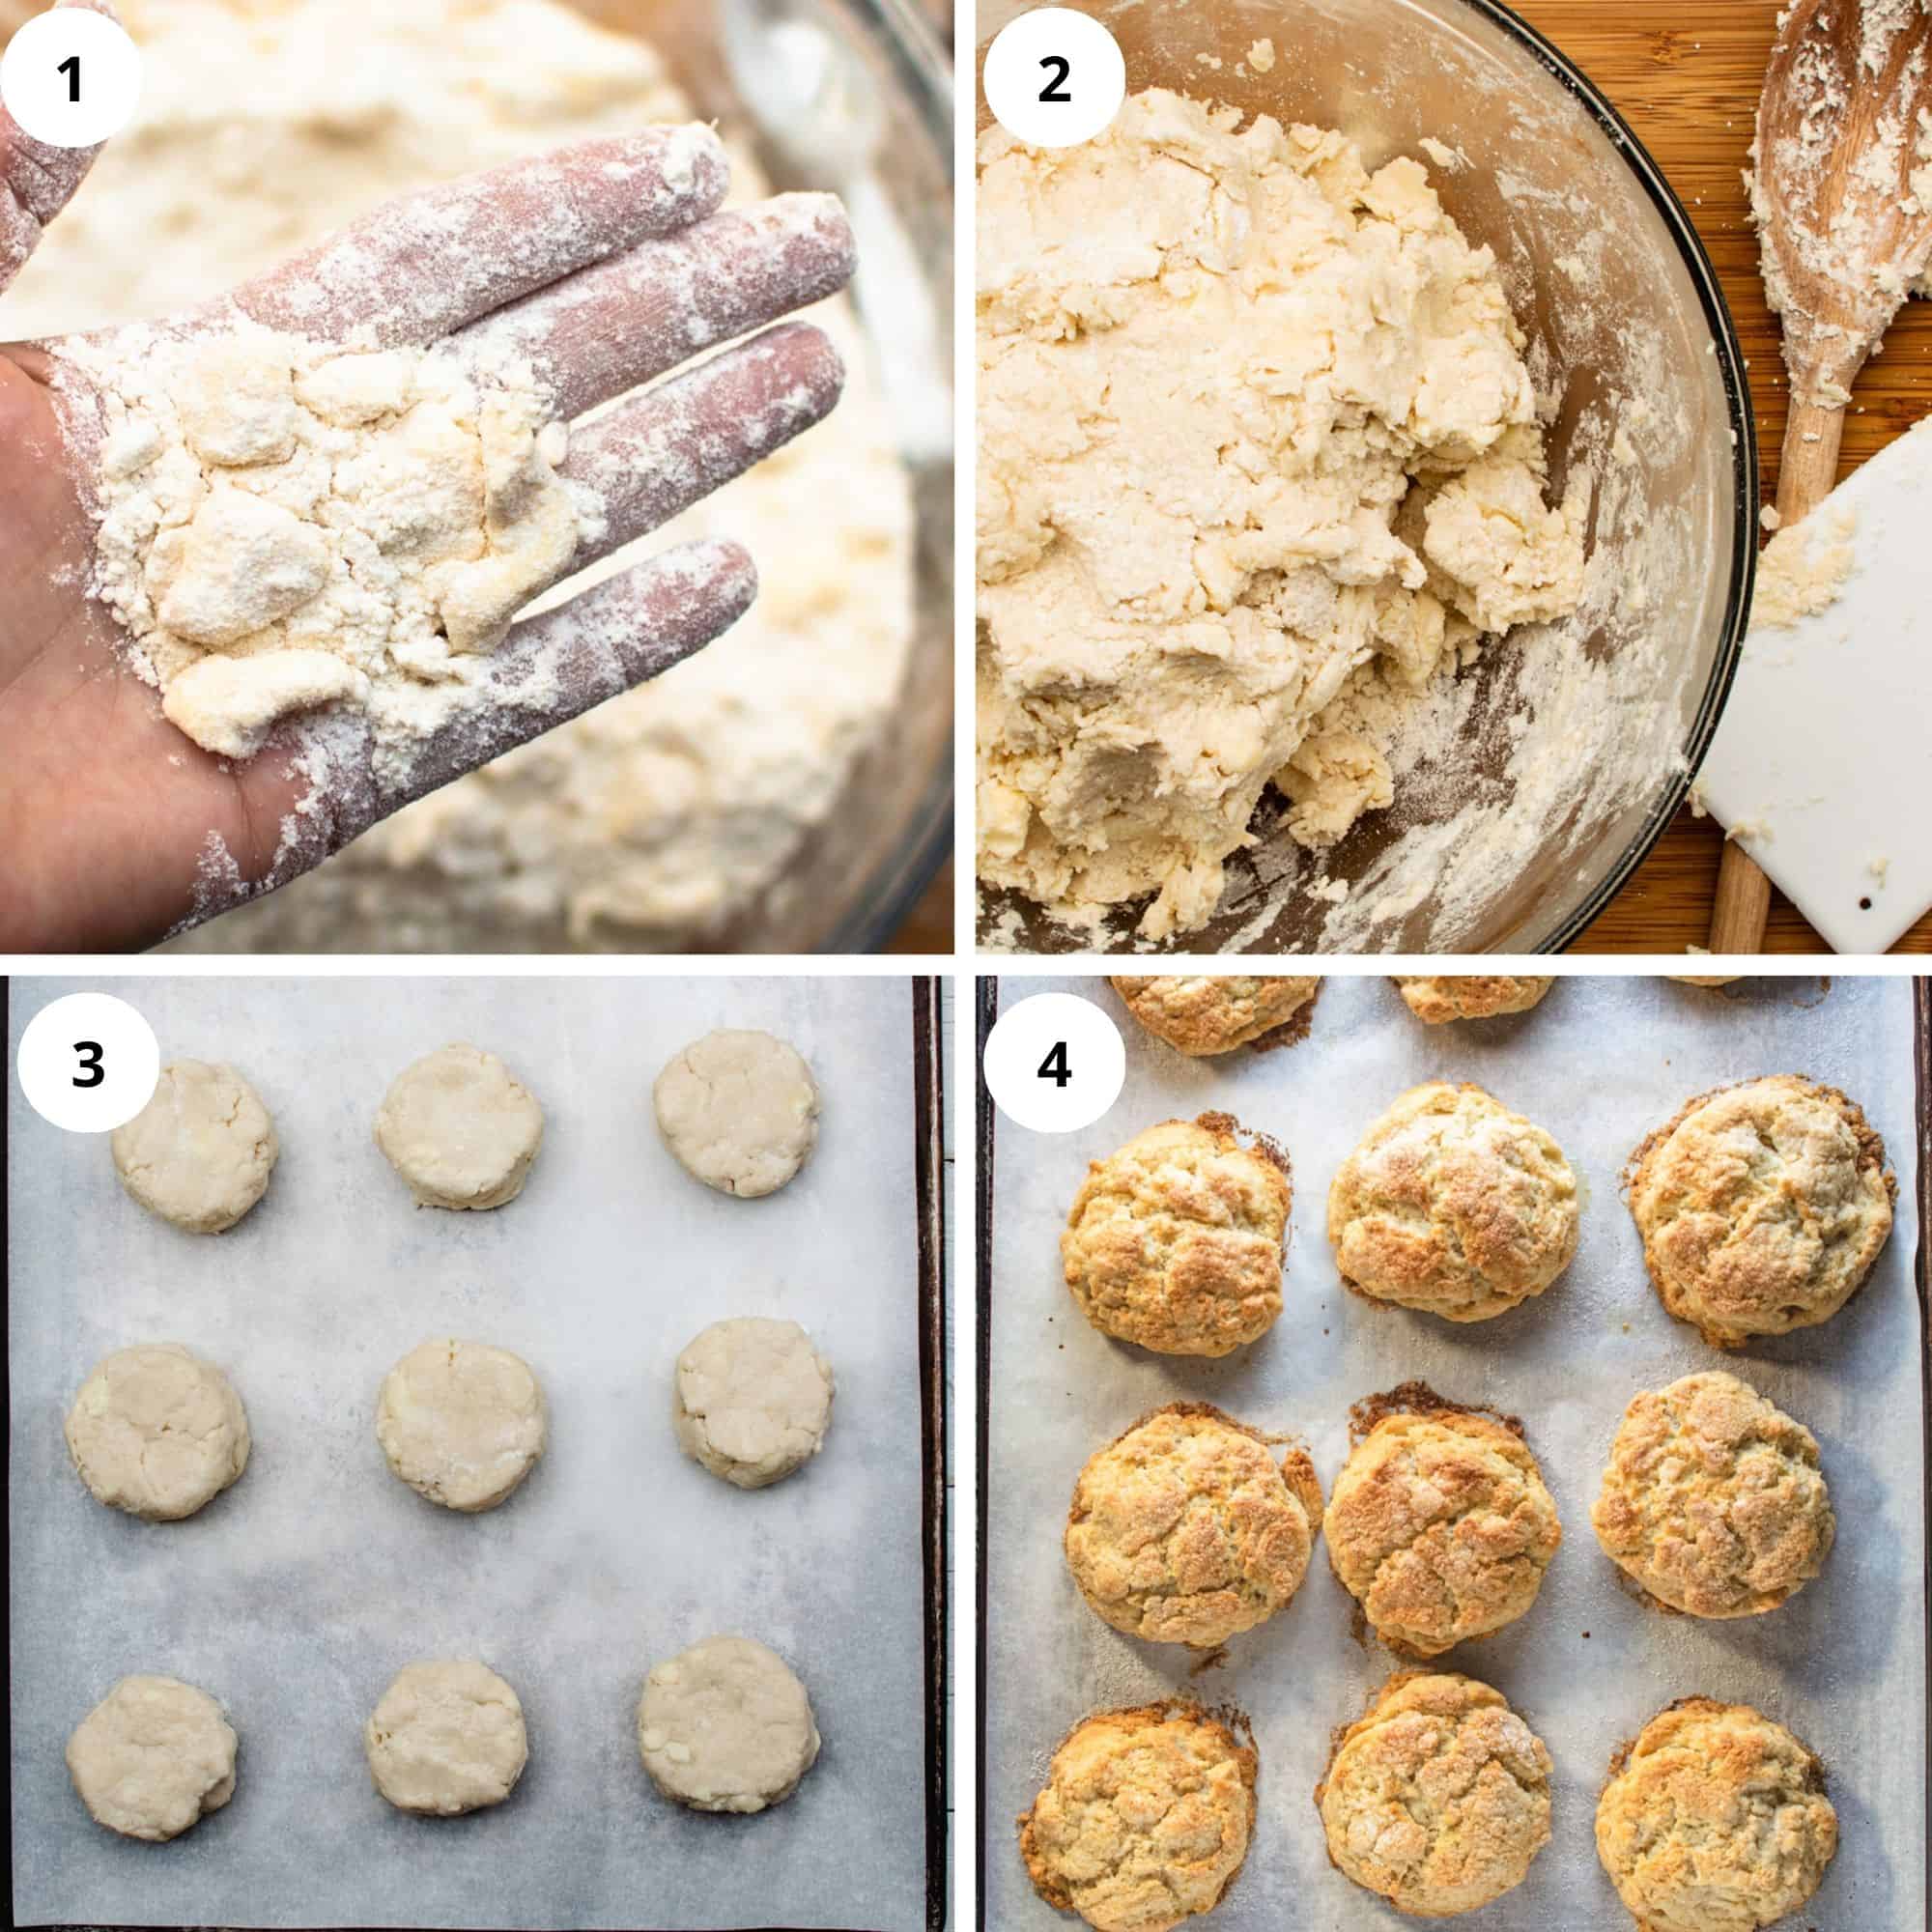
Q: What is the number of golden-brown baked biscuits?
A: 12